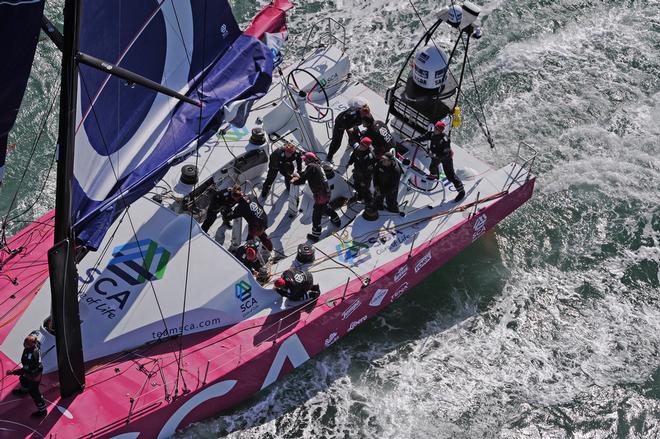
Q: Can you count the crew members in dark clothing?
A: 12